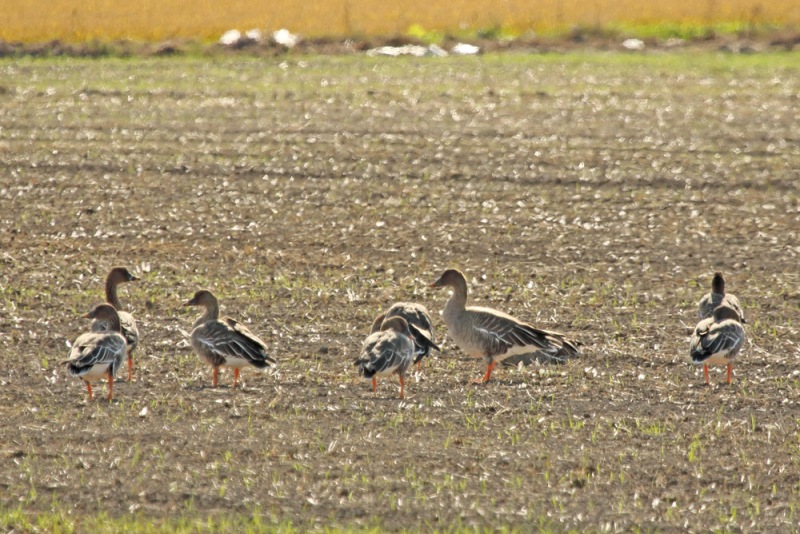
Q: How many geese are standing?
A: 8